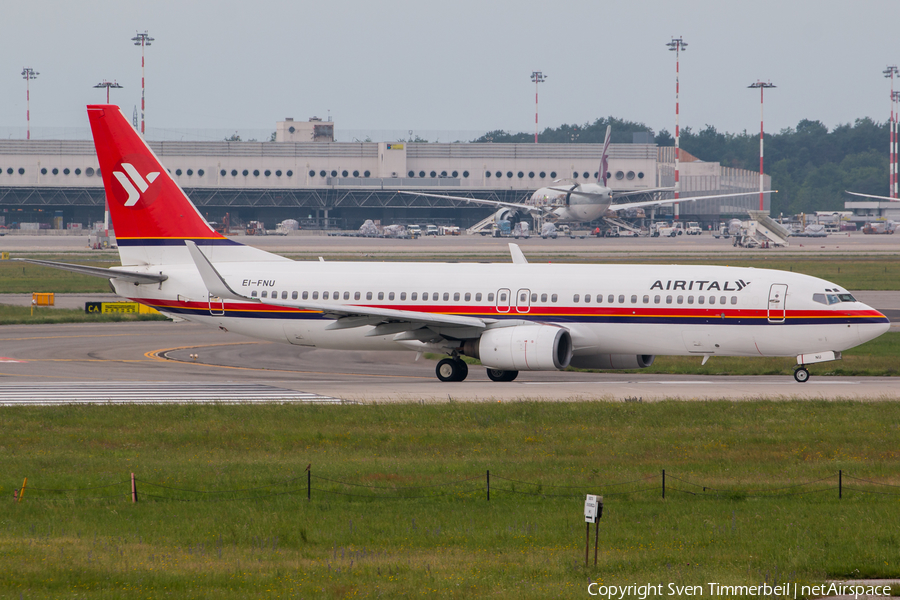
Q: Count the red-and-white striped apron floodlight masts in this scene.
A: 8